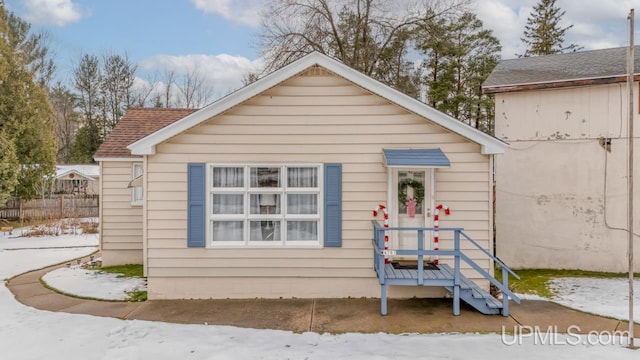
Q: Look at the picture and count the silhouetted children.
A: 0